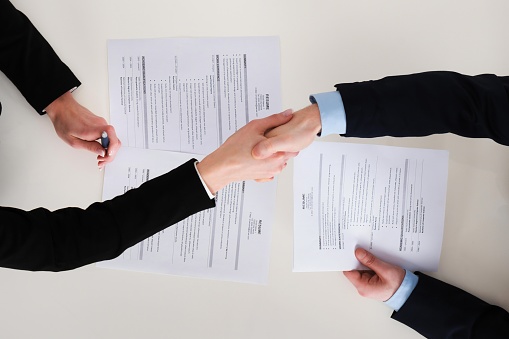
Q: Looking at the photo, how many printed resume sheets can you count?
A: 3